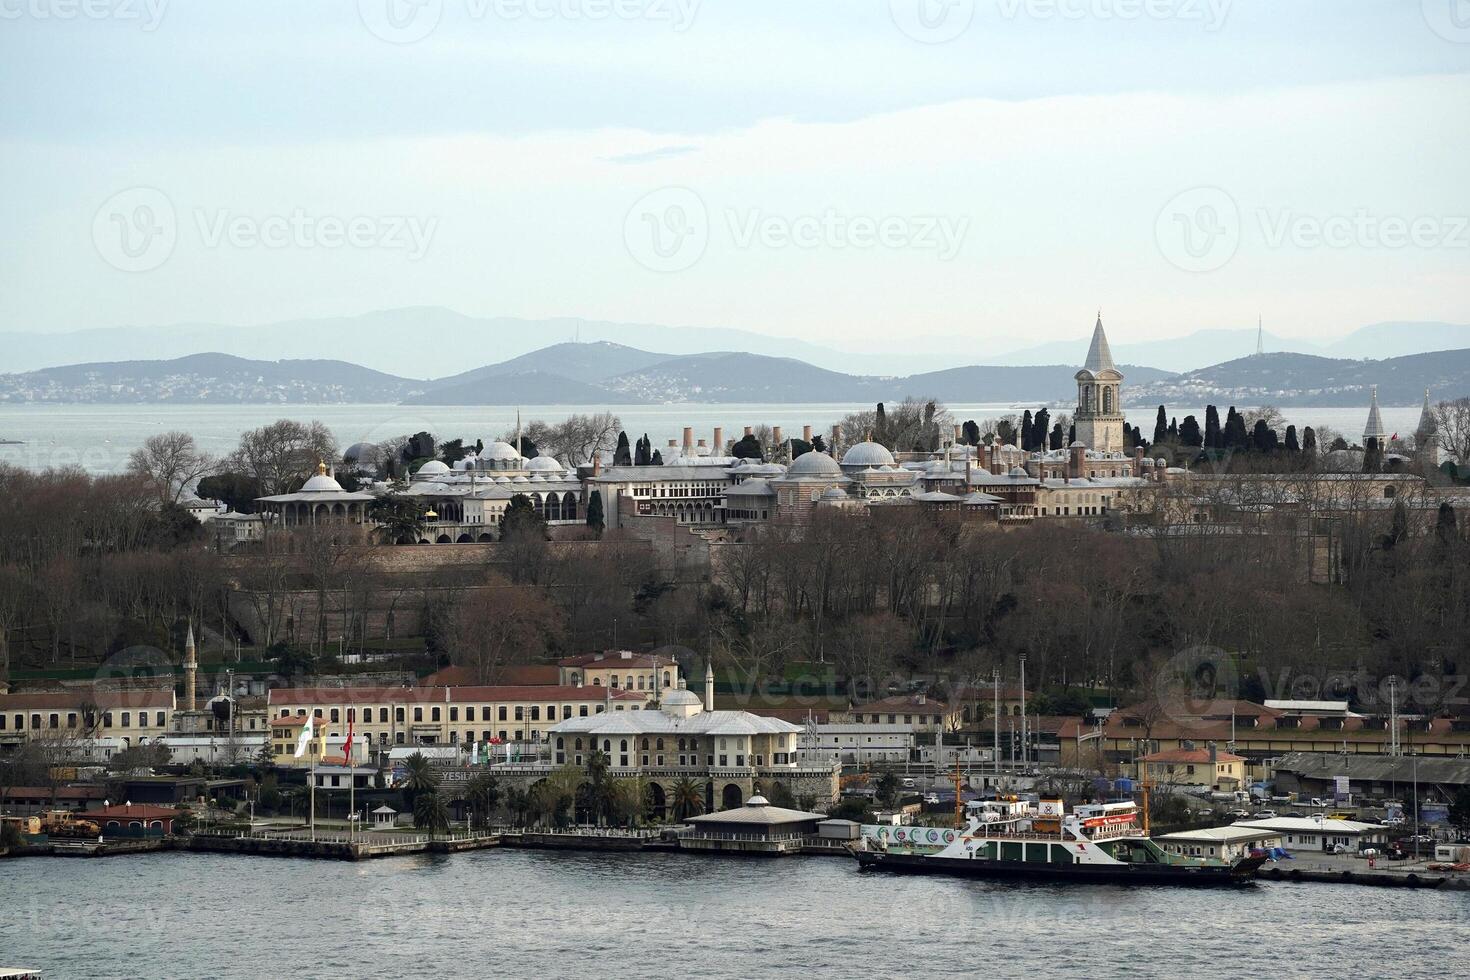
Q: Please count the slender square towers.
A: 1